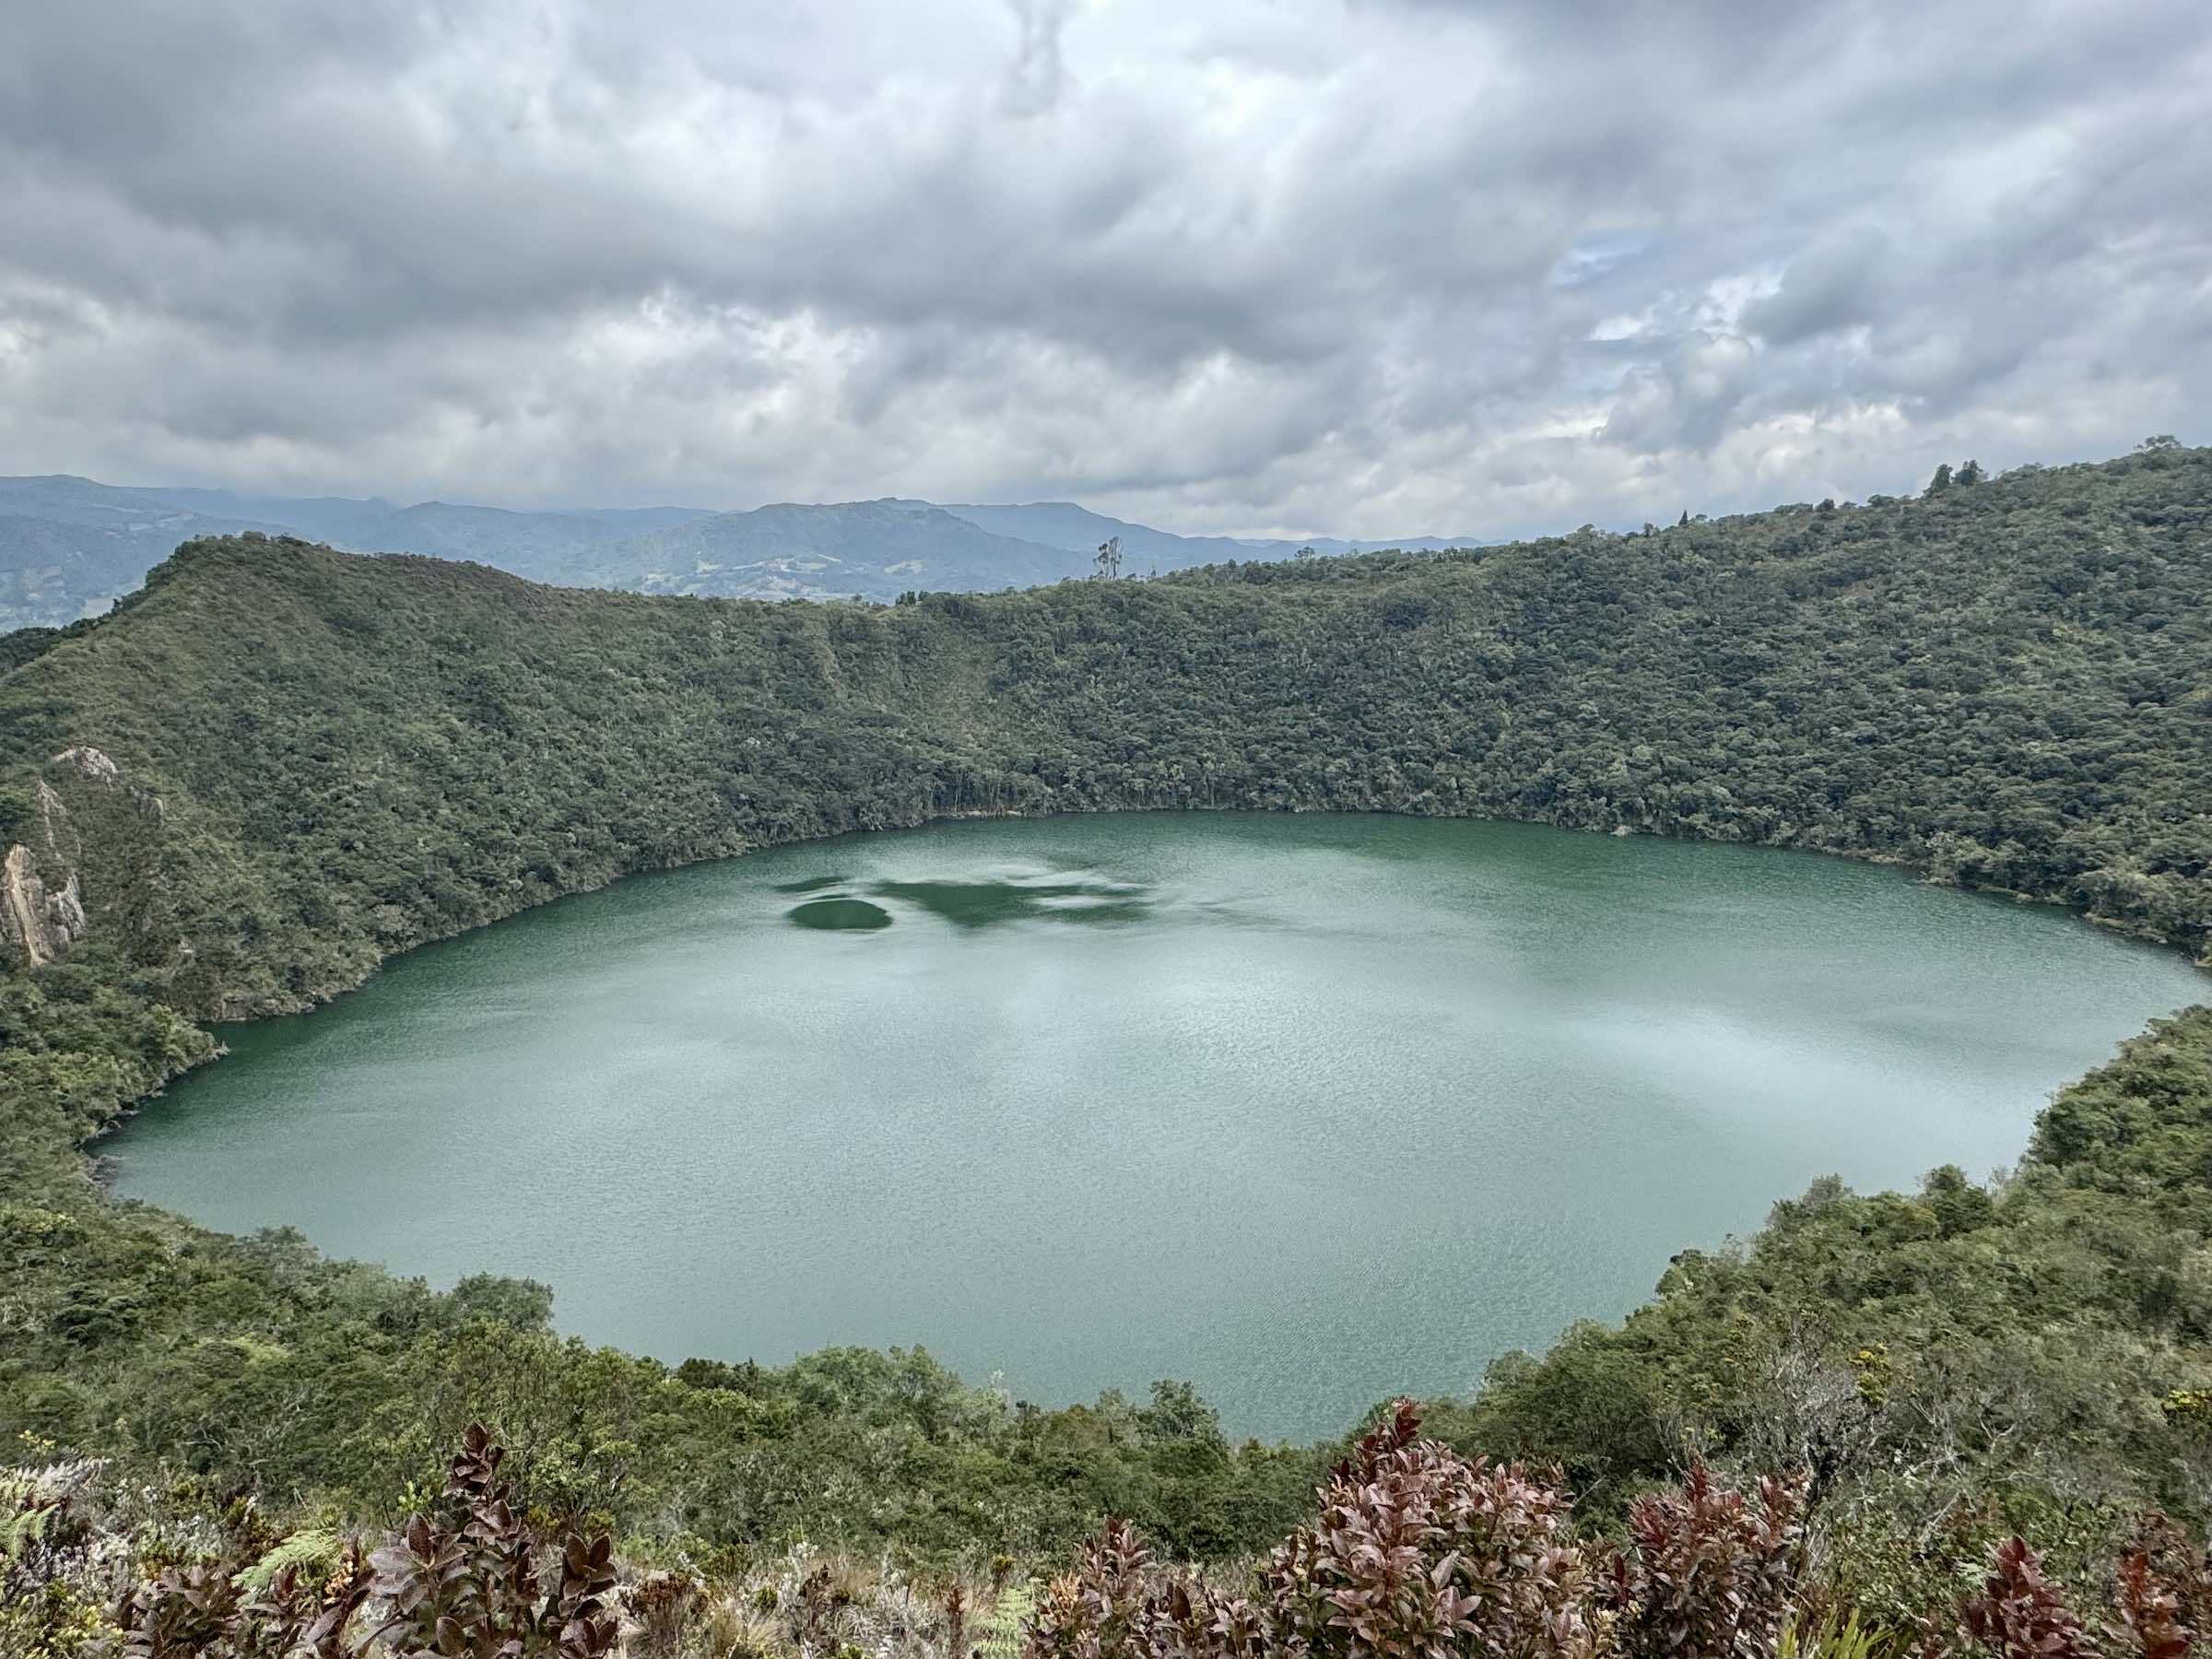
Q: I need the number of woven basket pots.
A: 0